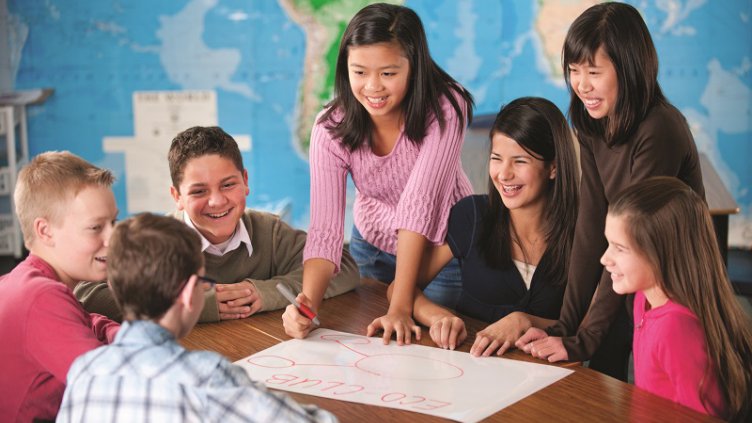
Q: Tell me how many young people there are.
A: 7